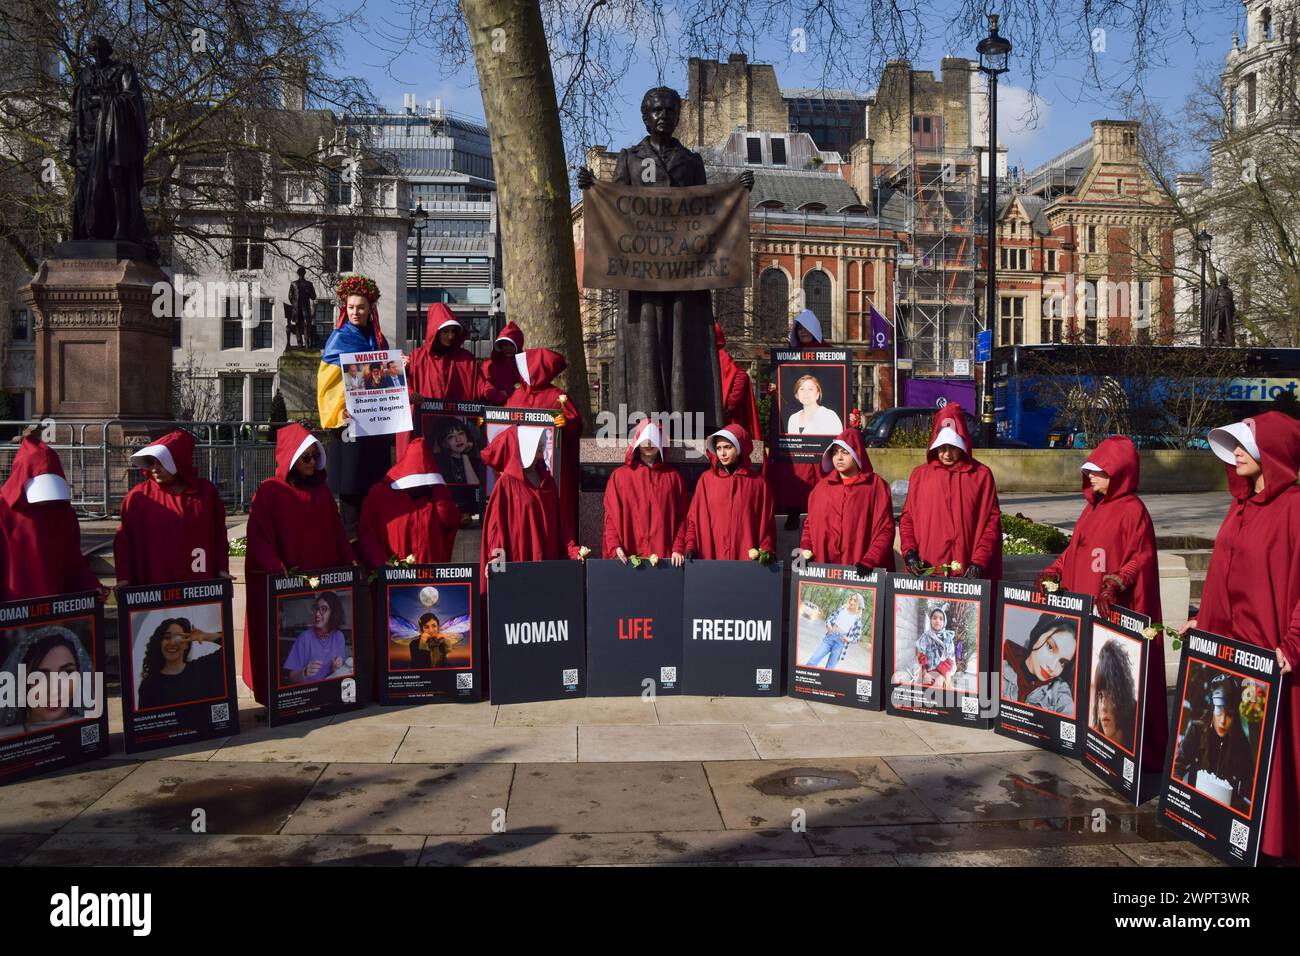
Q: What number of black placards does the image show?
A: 15